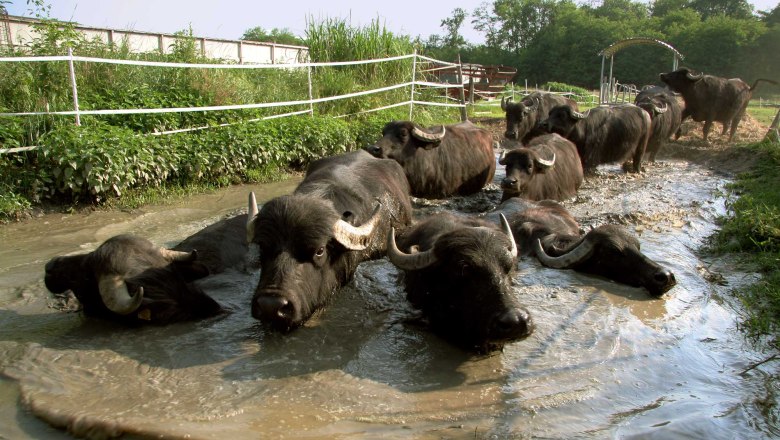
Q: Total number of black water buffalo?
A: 10